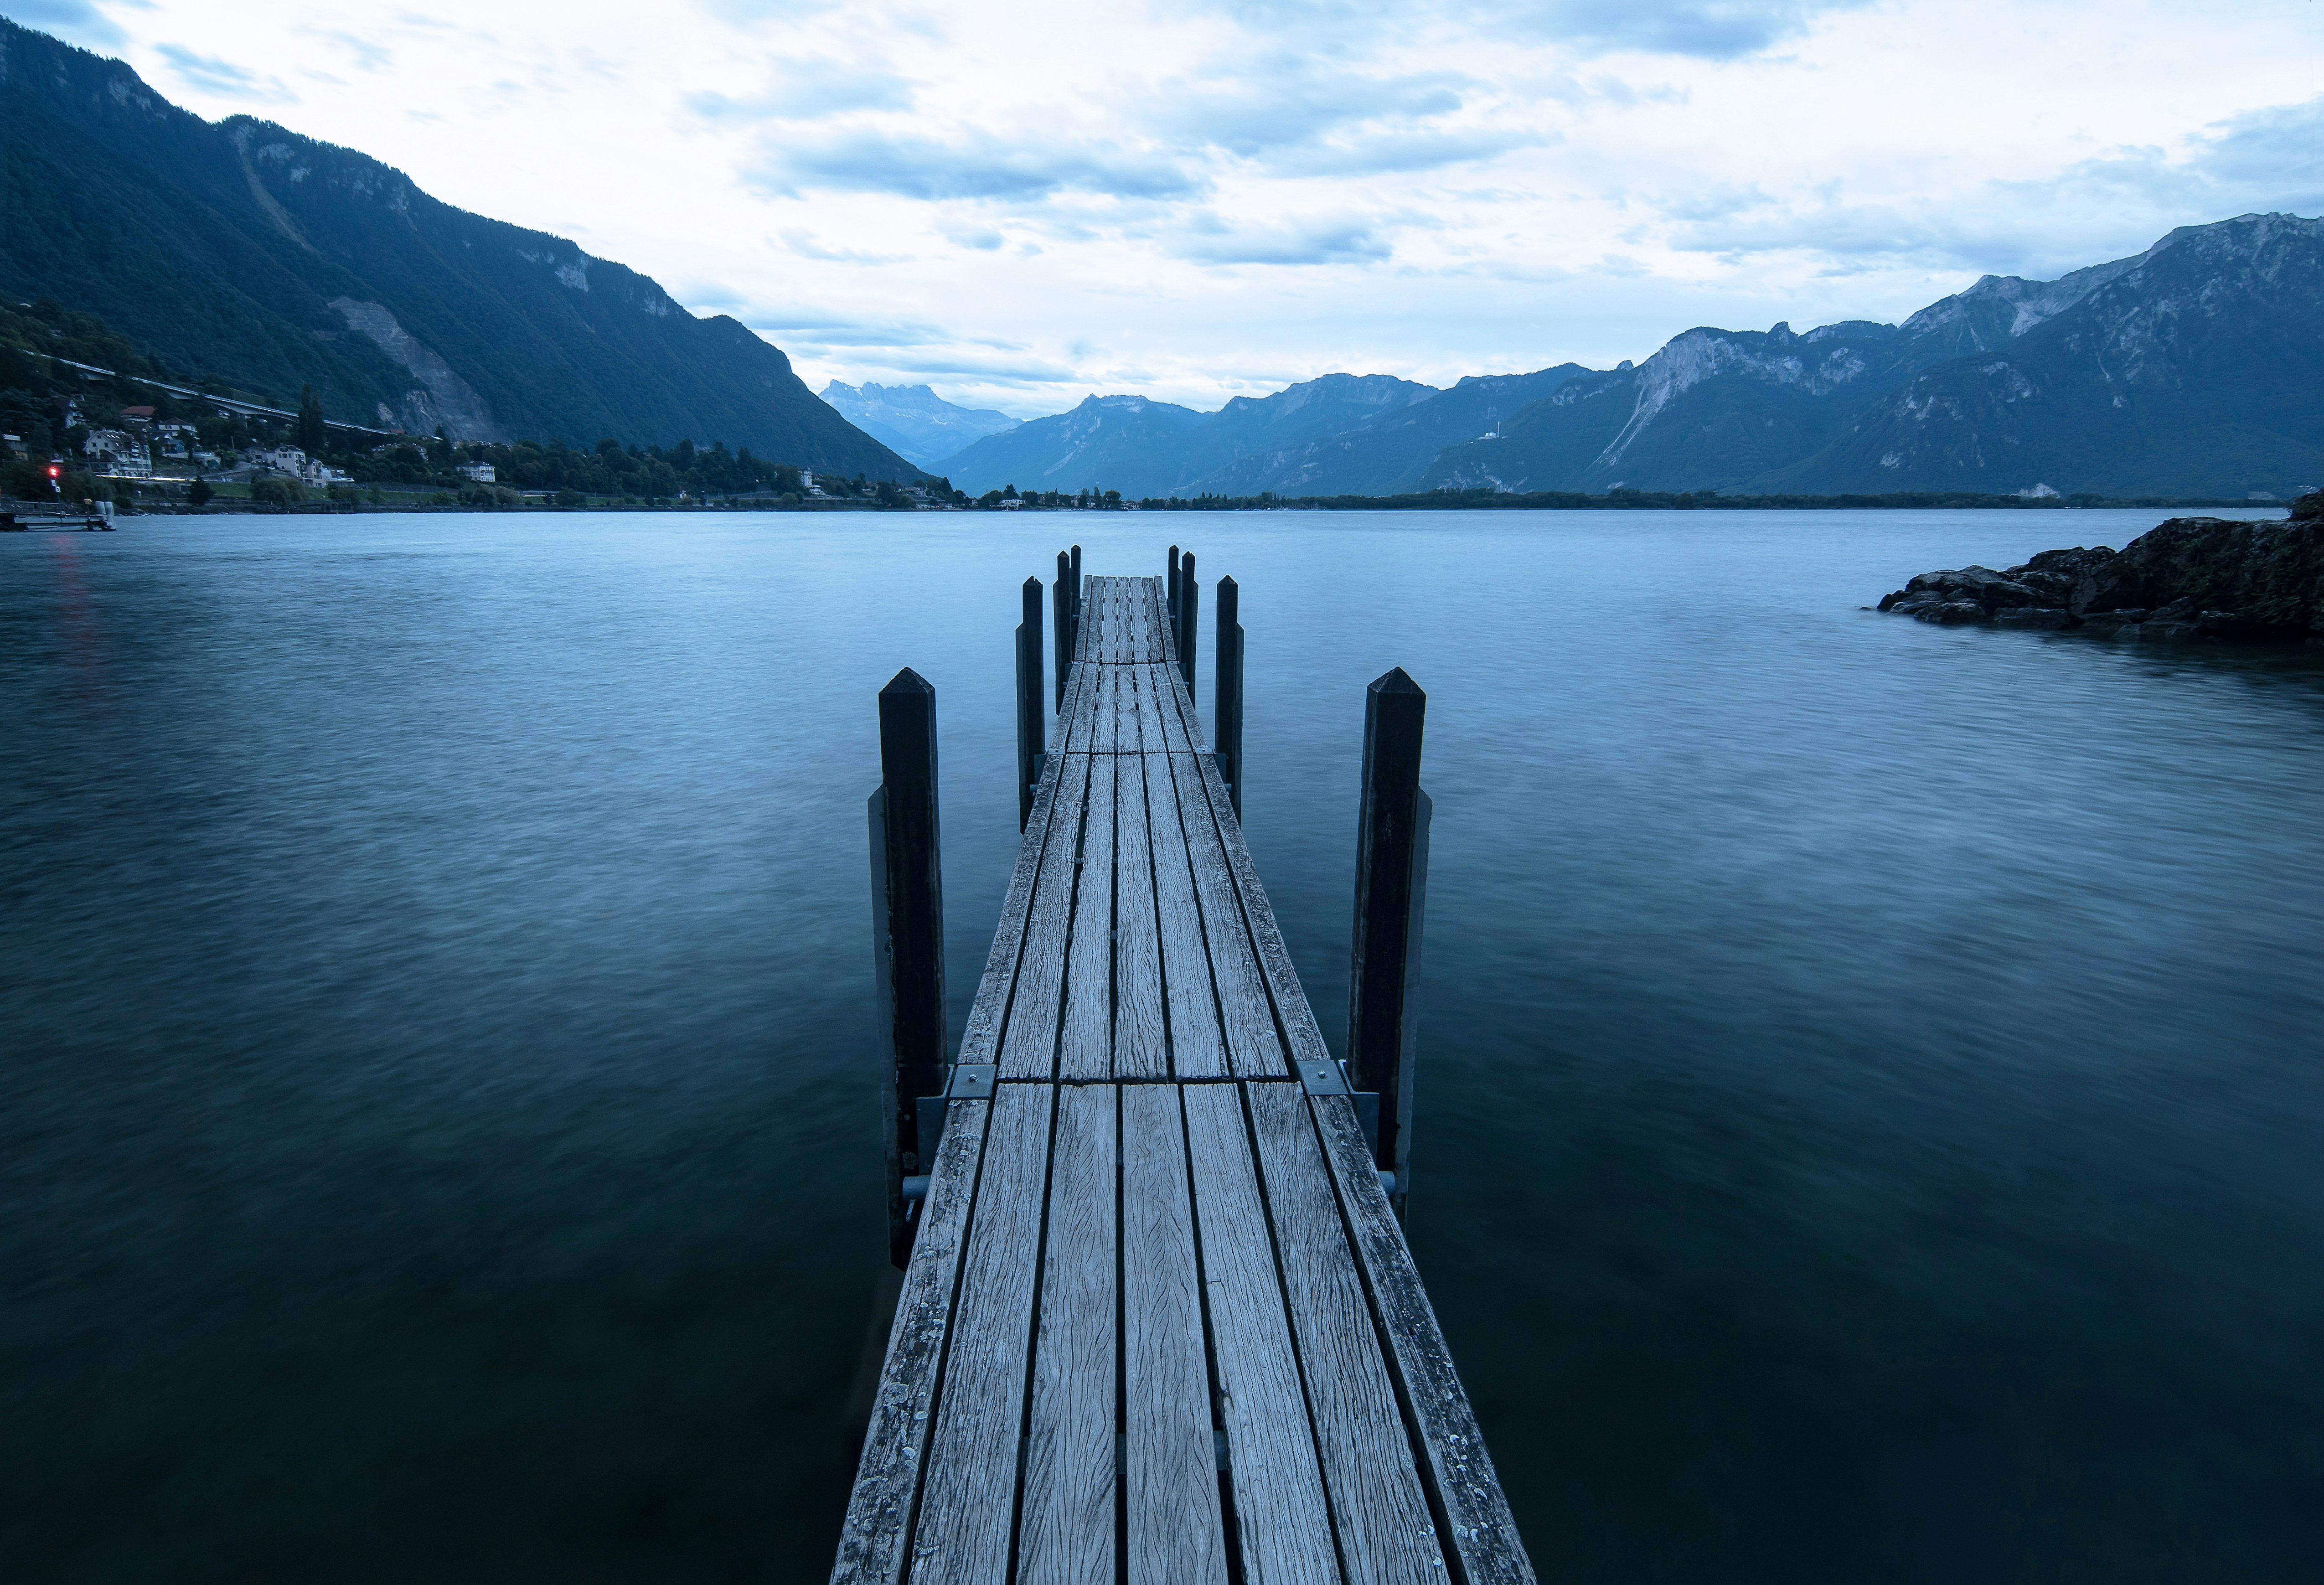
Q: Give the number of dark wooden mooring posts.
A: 8